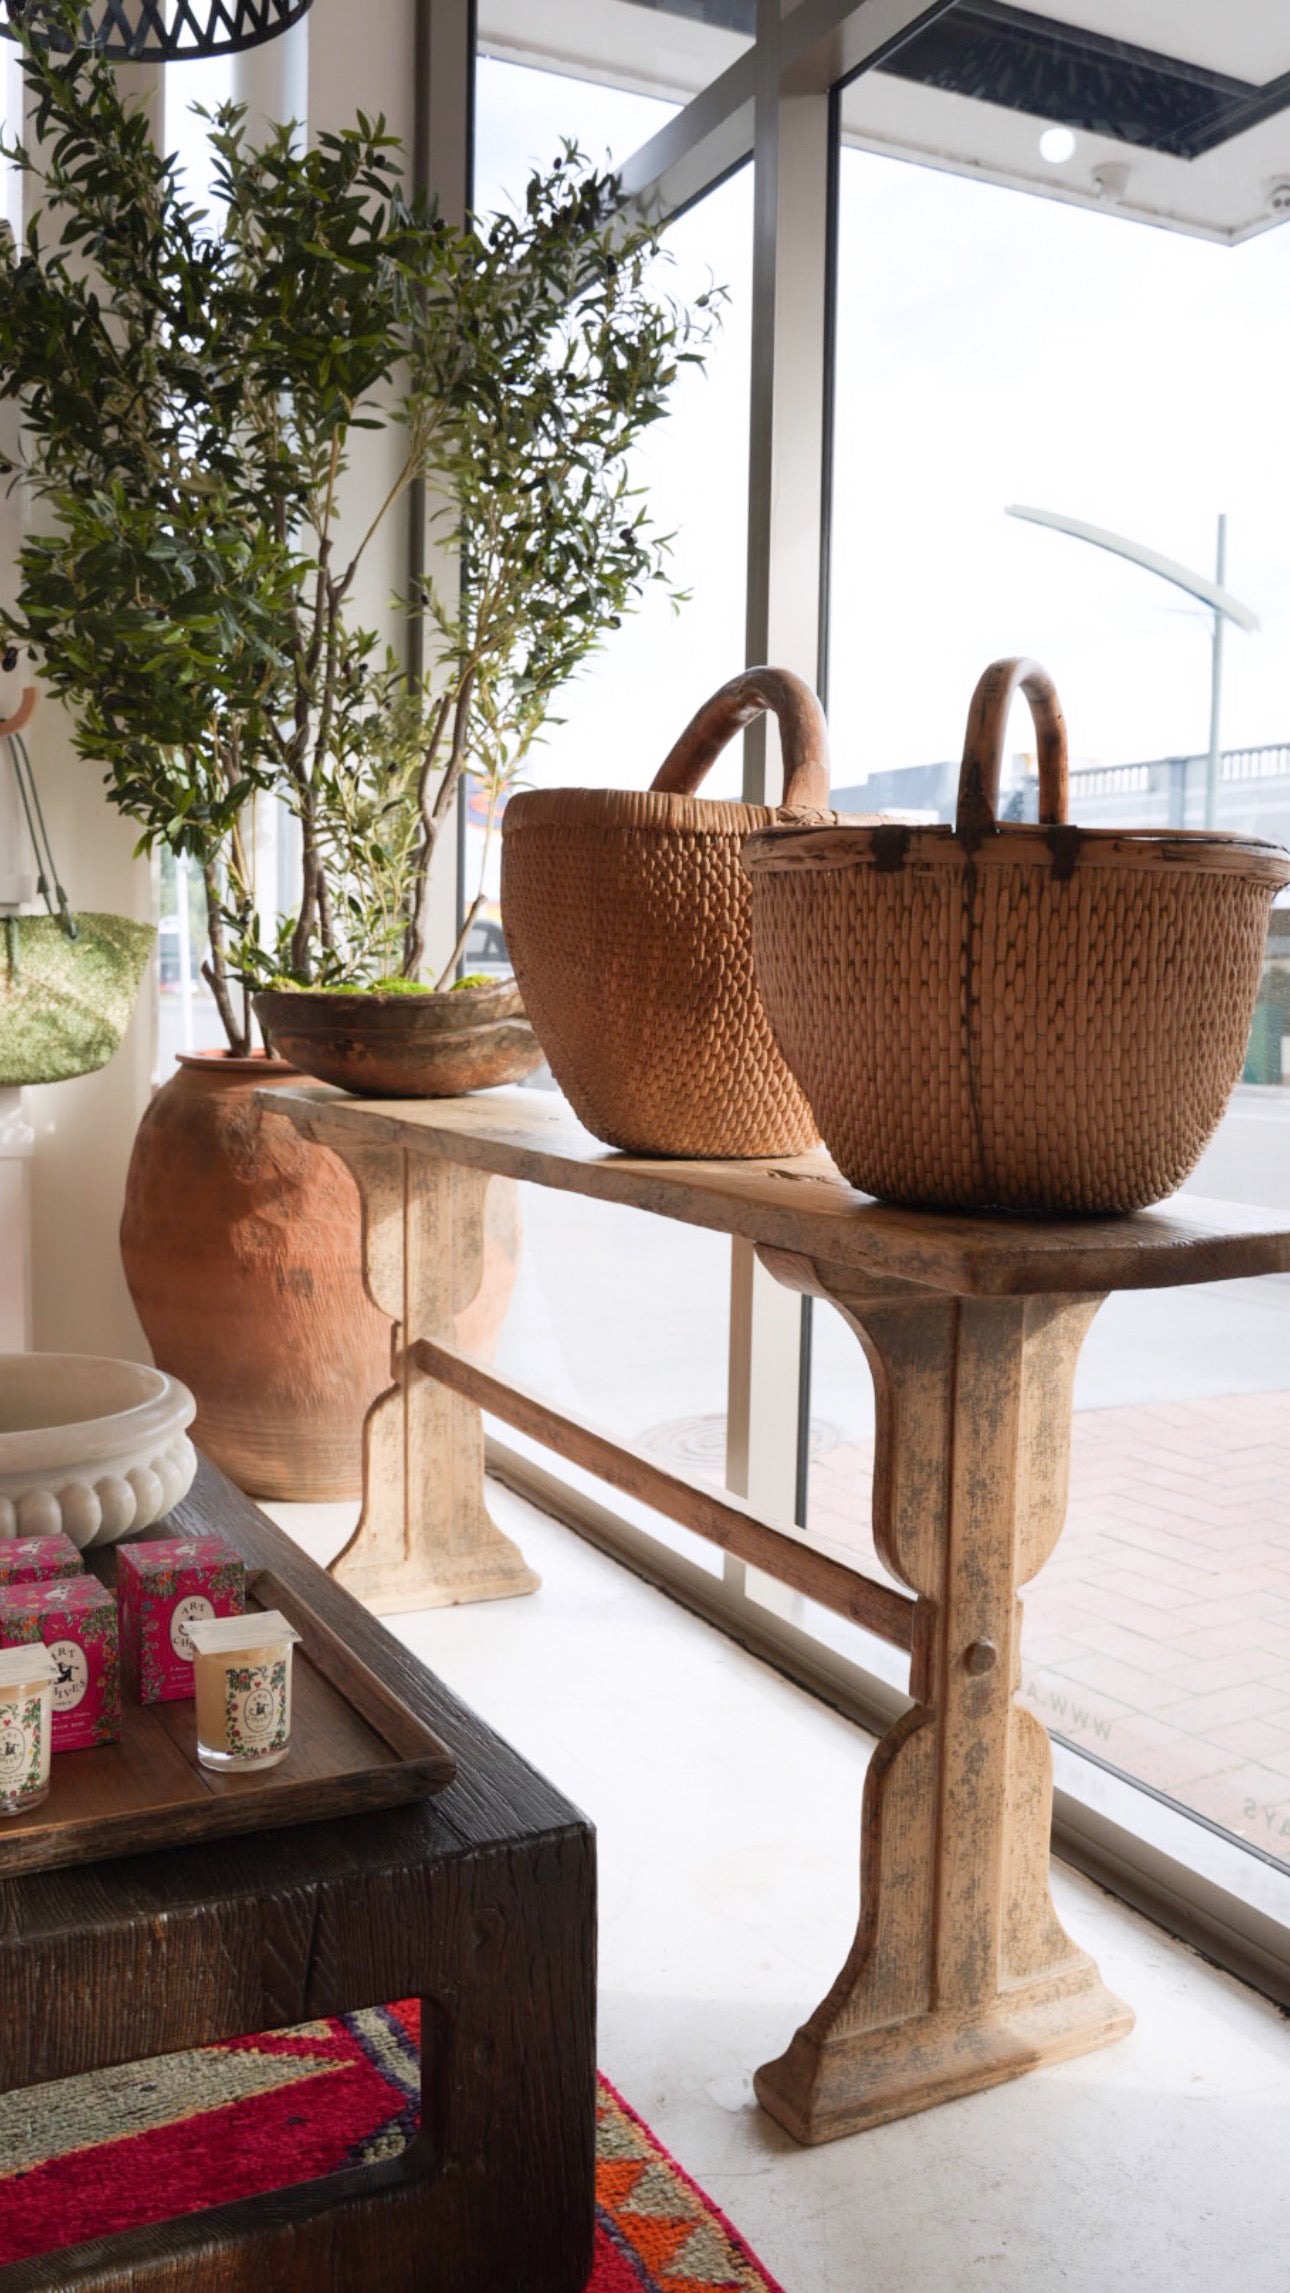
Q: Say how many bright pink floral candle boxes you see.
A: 3